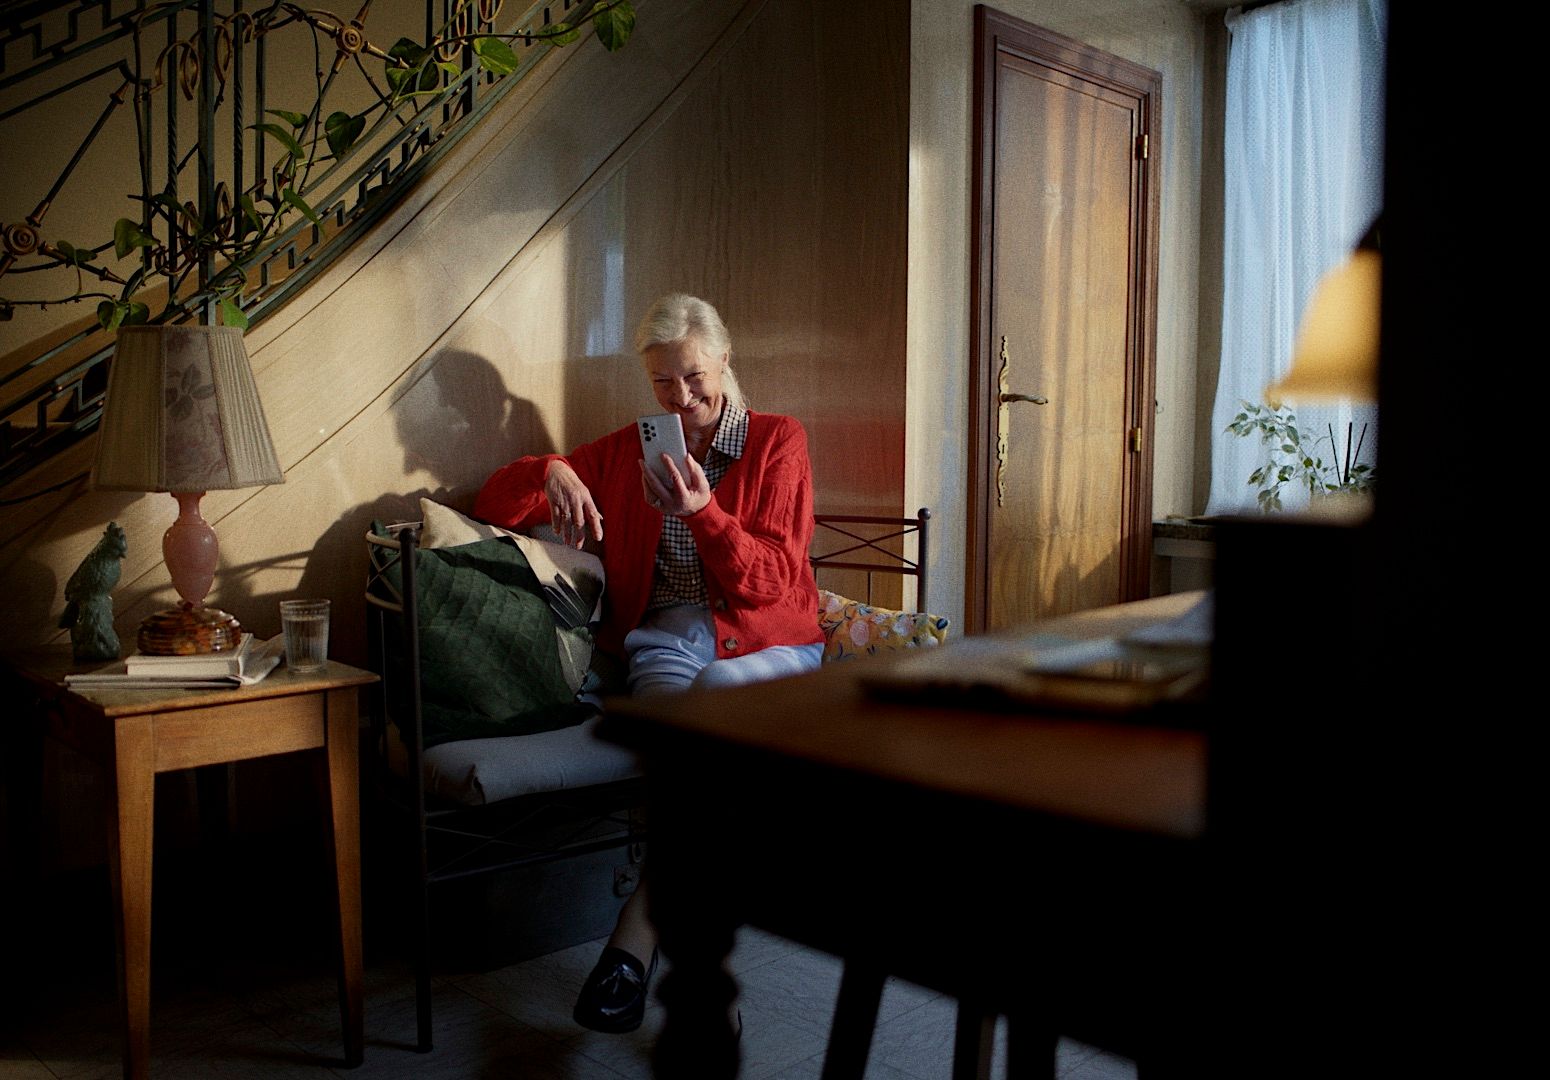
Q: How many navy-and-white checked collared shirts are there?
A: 1